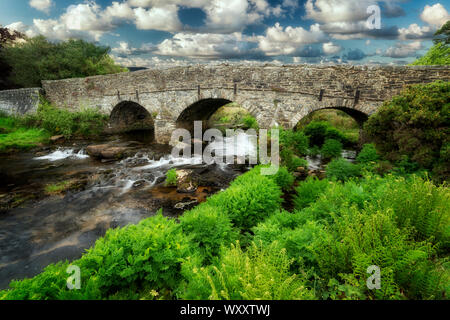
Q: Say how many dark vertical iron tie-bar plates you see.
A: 6